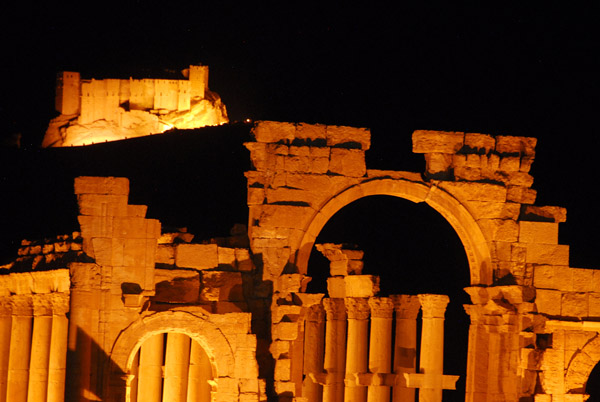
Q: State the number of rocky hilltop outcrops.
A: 1